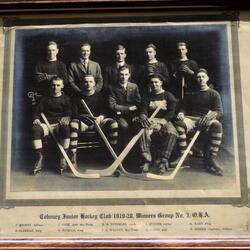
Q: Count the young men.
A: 10